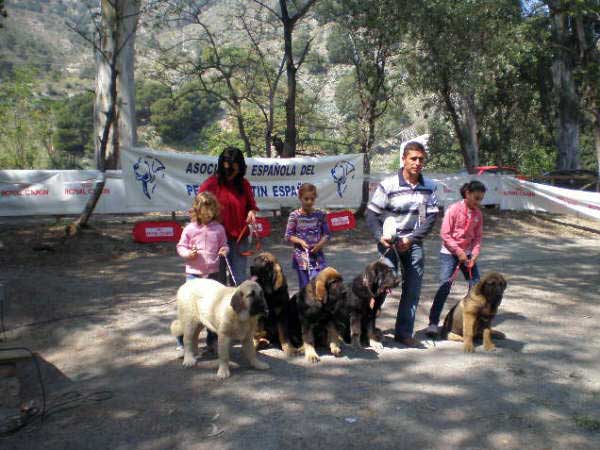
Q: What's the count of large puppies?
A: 5